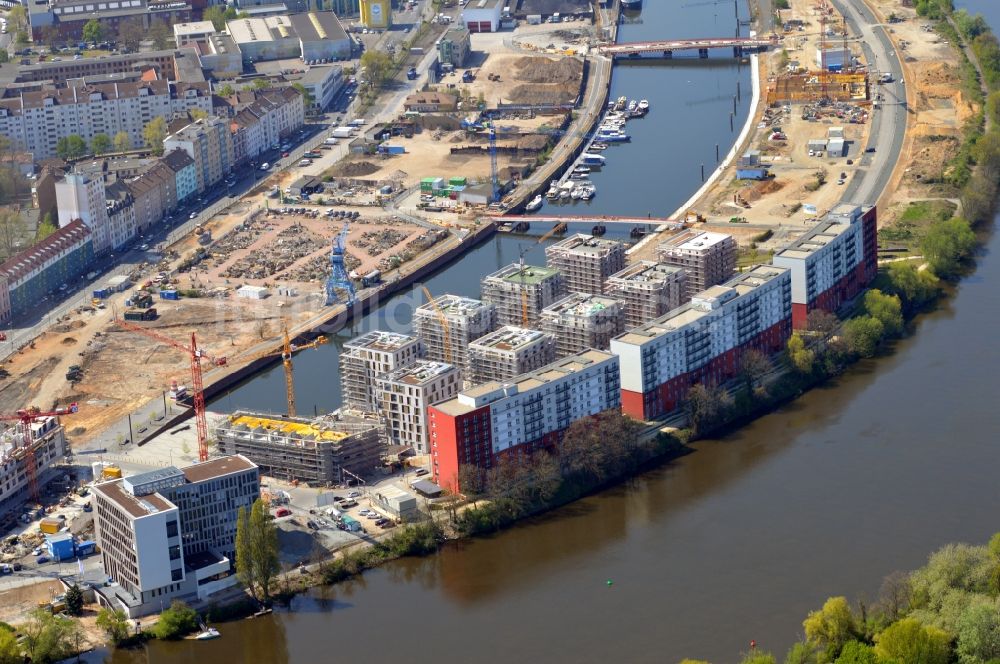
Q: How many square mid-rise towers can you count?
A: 9